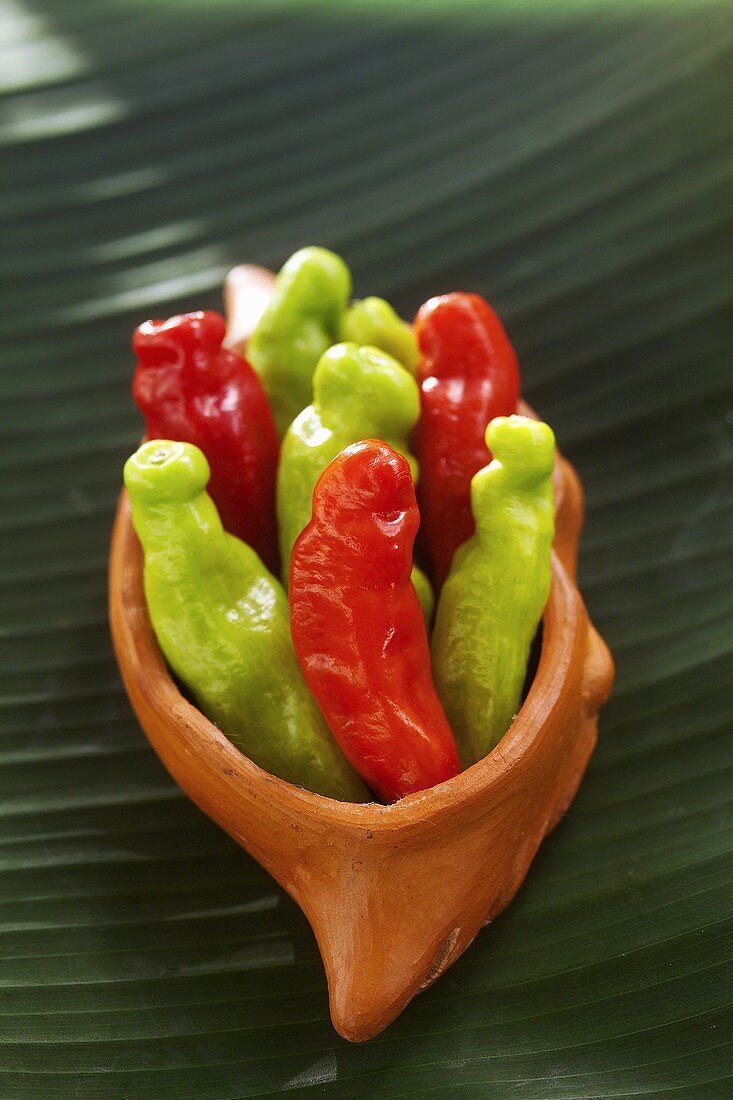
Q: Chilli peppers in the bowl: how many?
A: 8